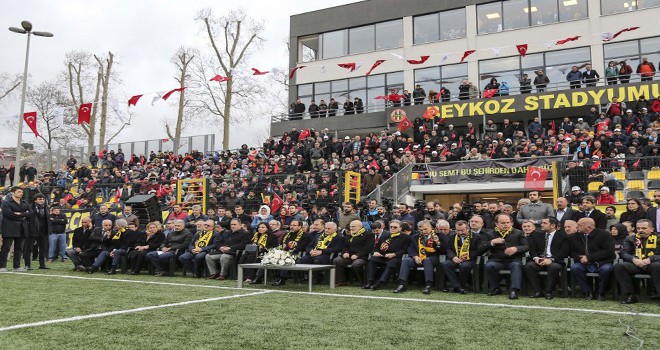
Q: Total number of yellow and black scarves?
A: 11